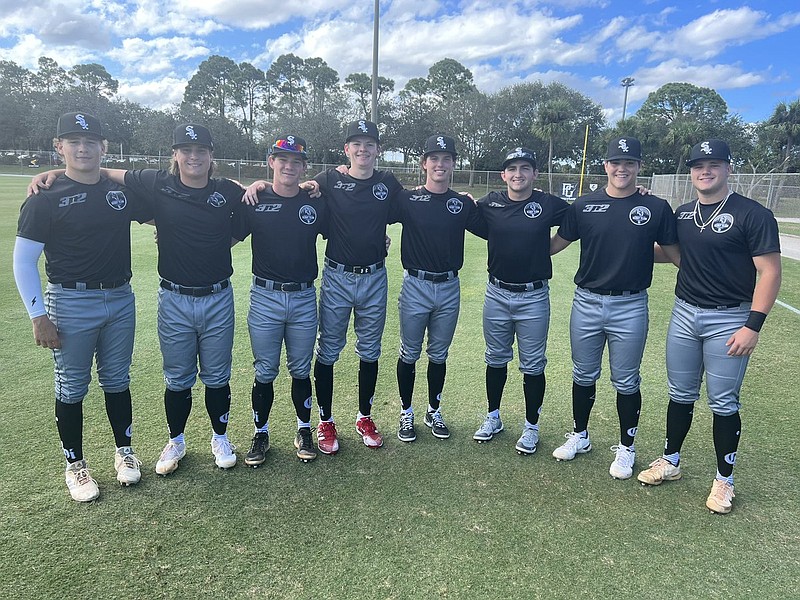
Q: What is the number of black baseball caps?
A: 8